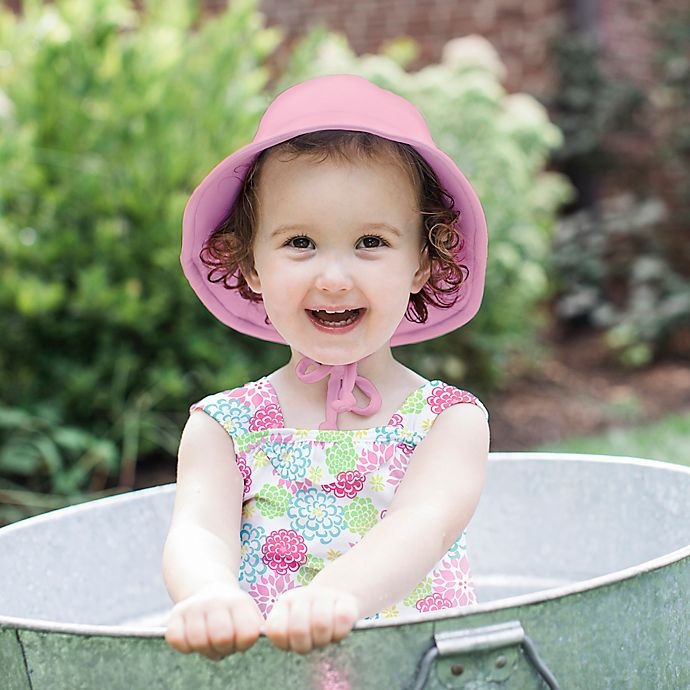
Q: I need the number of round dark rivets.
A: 2